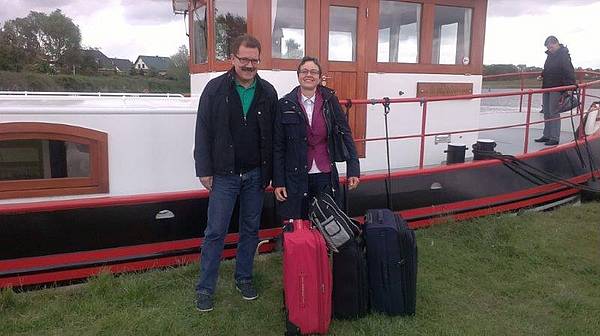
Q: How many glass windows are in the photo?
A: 7